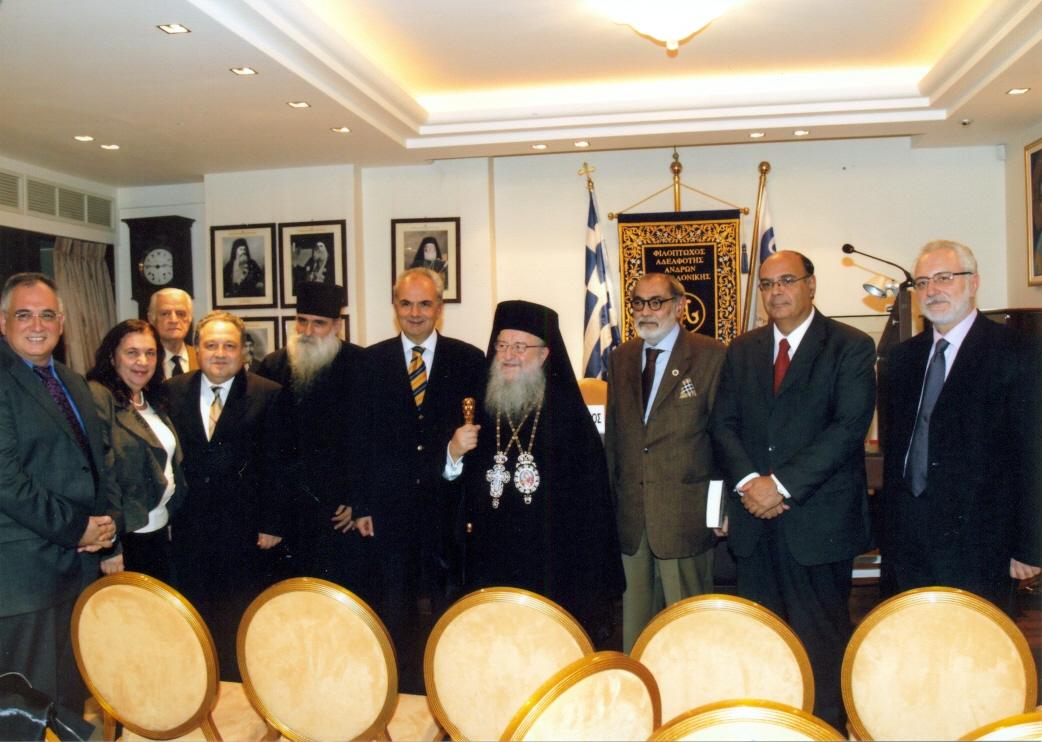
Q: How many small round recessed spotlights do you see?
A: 11